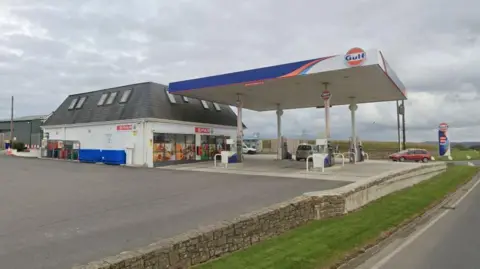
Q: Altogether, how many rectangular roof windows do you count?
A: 9